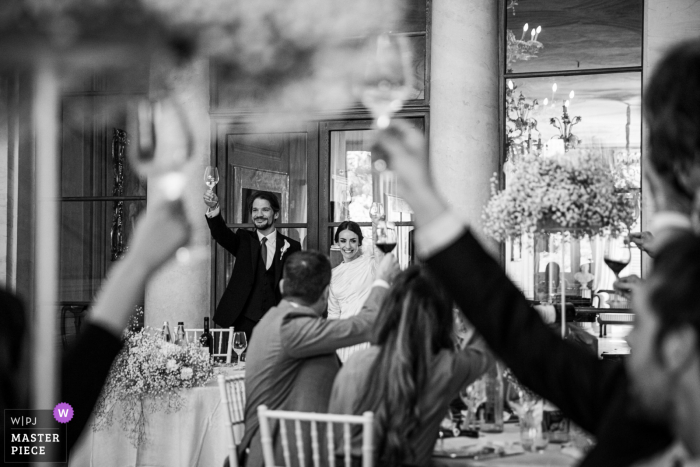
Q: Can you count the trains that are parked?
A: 0